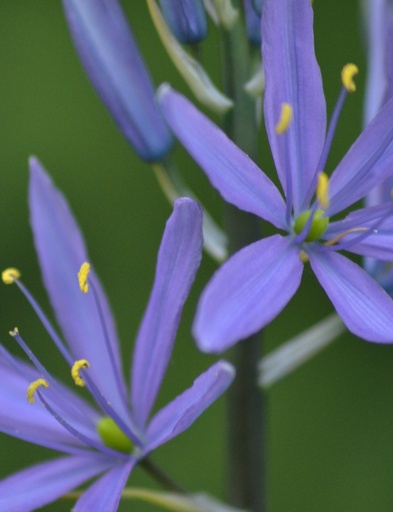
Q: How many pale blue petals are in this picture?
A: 12